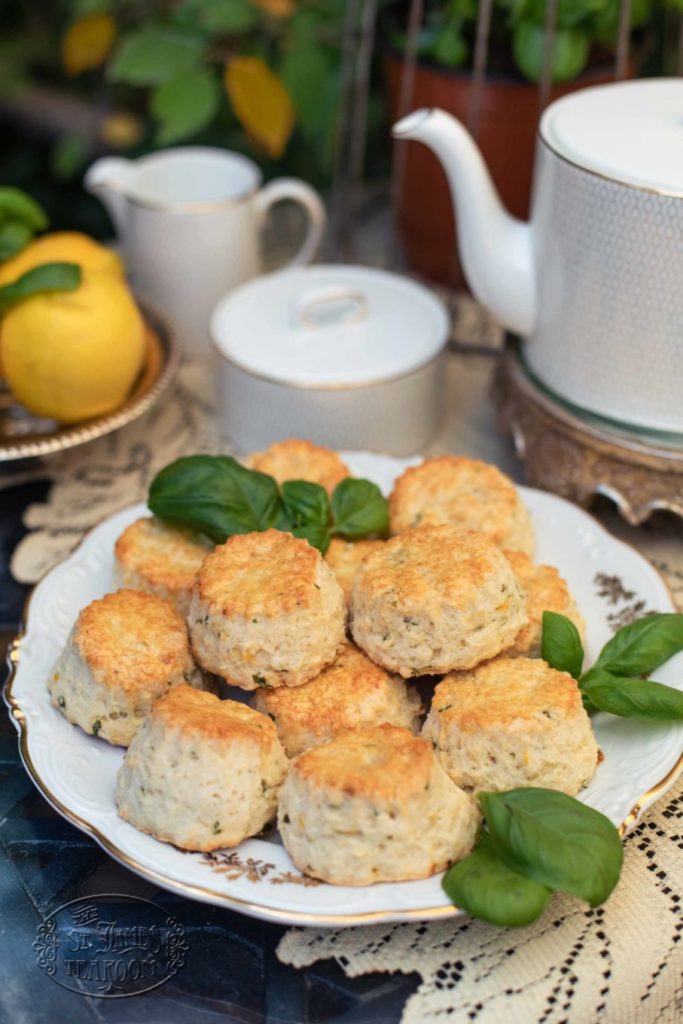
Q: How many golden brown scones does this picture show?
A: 12